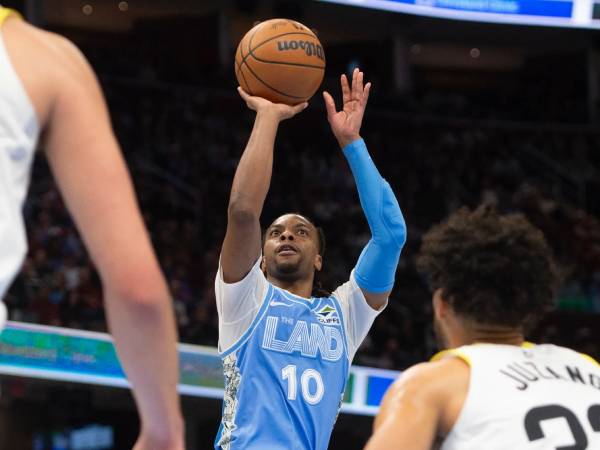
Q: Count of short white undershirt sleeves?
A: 2